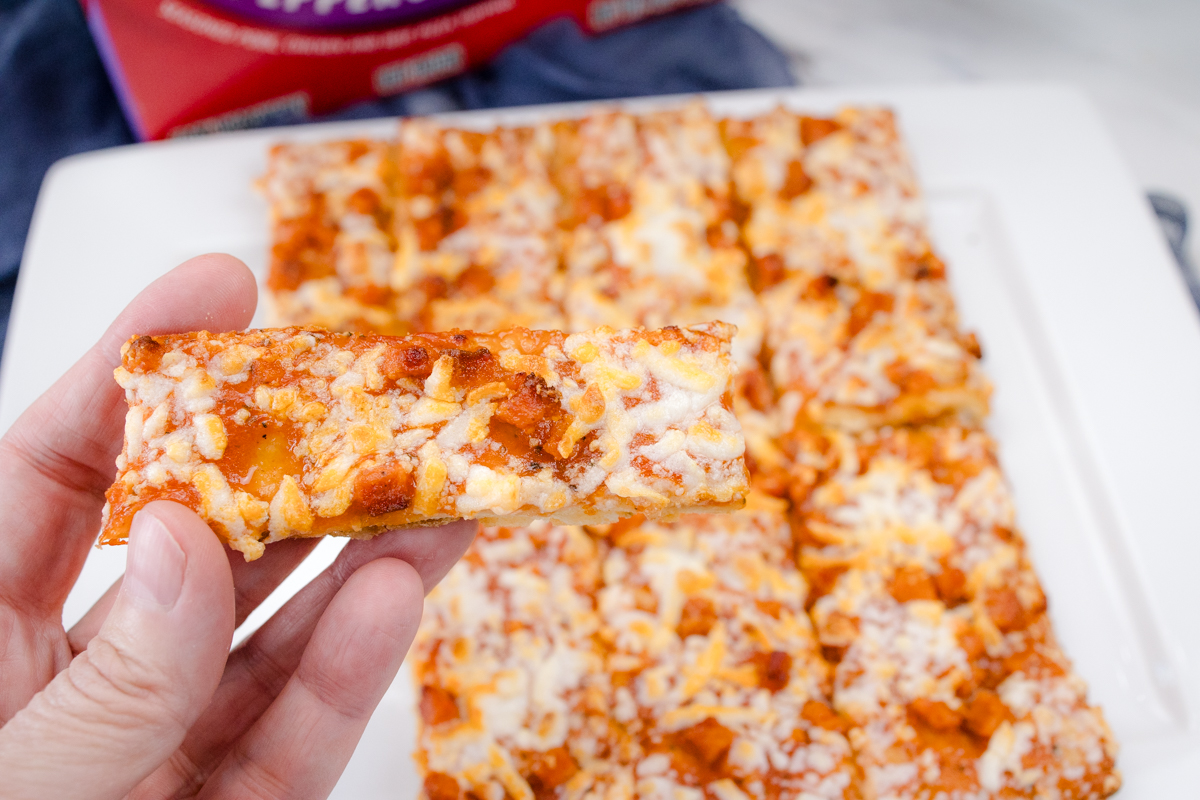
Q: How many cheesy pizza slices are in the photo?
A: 8